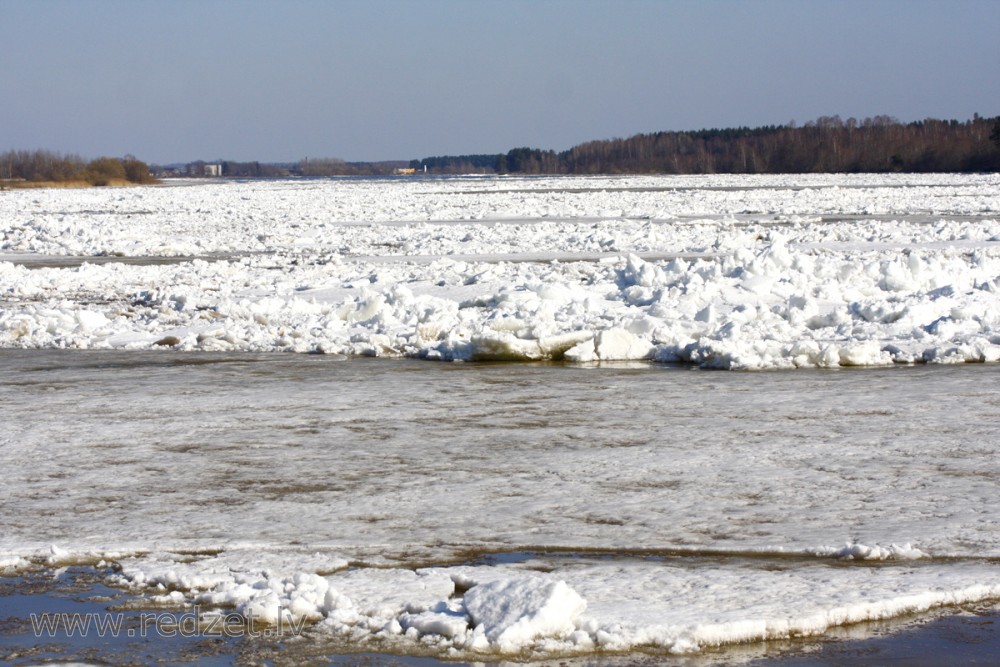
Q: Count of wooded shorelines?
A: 2